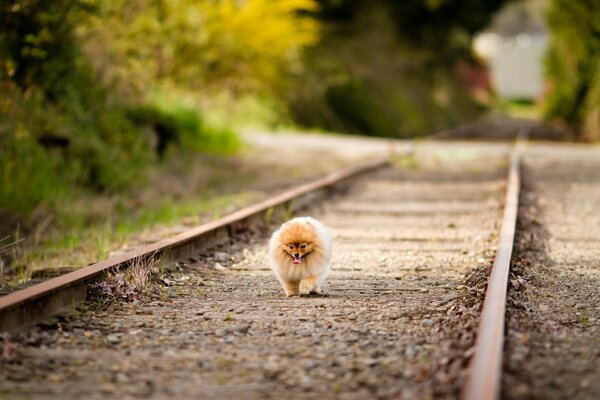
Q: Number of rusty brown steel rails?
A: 2